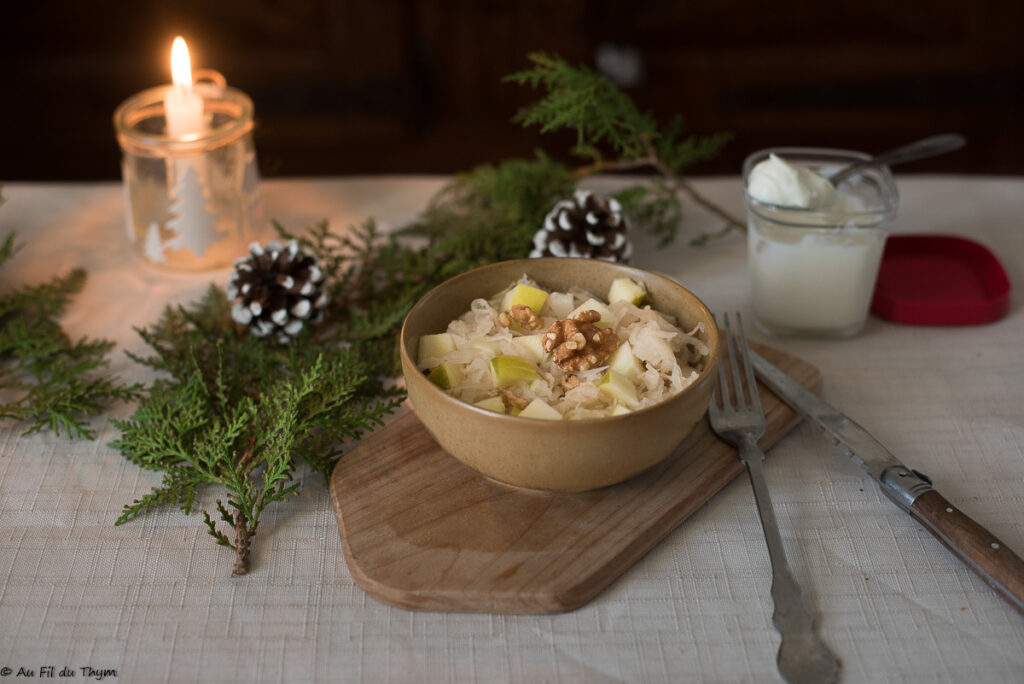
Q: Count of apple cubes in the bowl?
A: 12